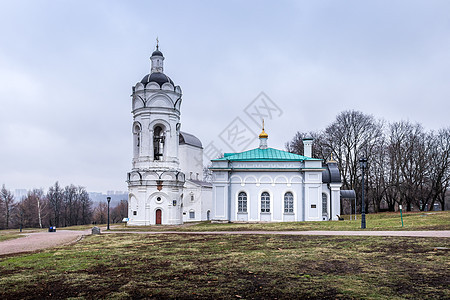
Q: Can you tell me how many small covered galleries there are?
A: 1